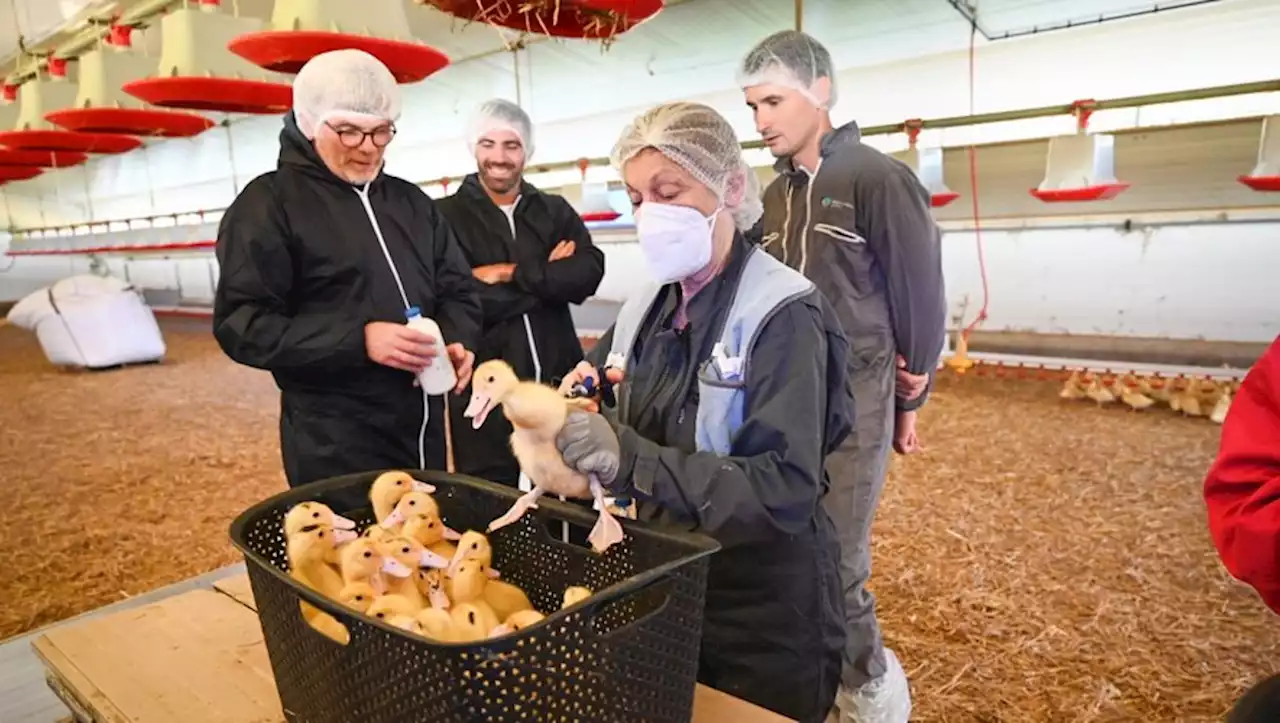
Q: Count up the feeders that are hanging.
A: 11